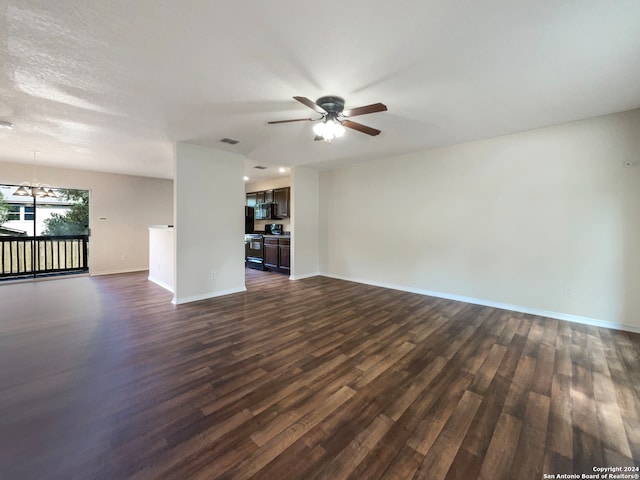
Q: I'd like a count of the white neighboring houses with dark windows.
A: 1